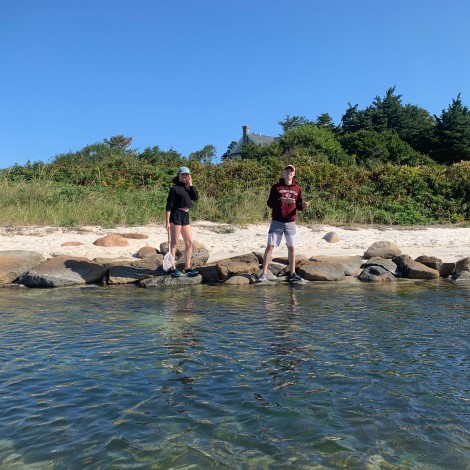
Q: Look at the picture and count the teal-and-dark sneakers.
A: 2